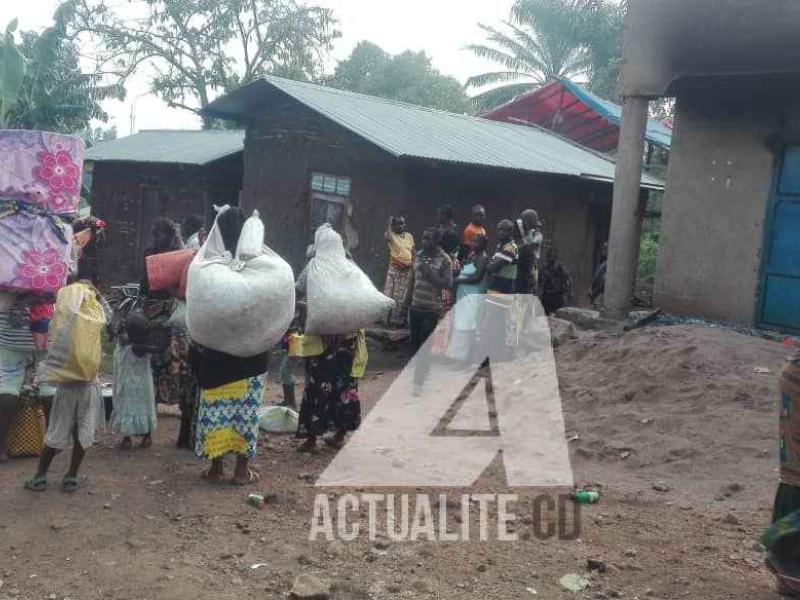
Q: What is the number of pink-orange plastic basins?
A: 1